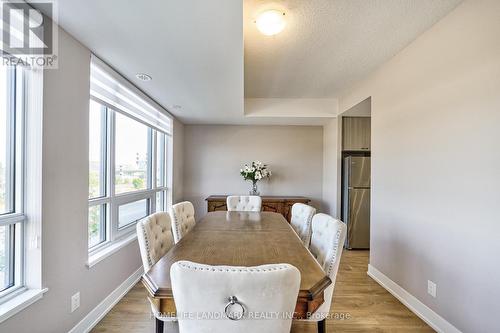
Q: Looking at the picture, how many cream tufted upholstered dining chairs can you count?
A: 6